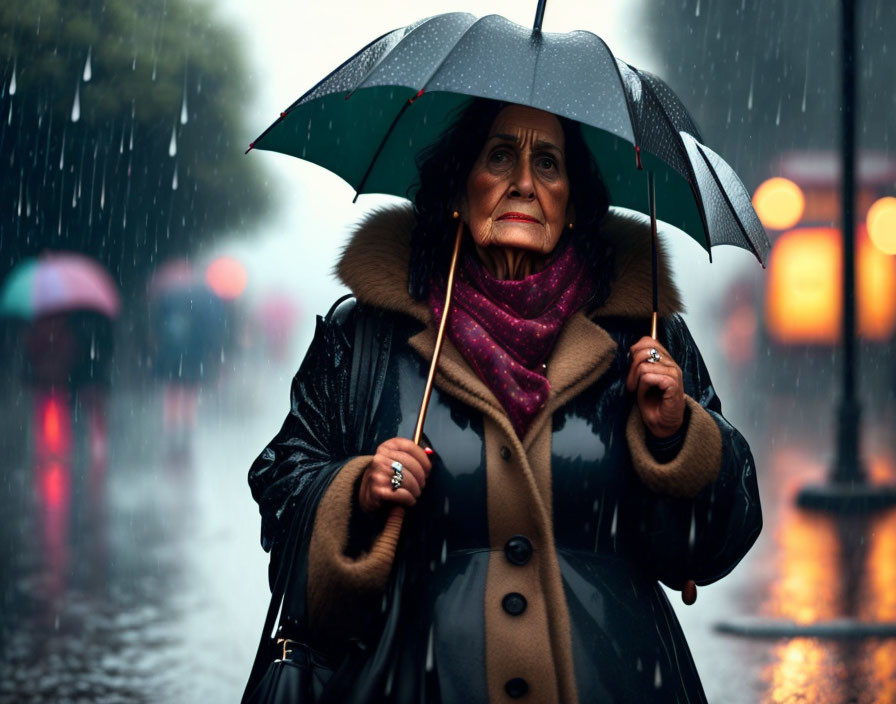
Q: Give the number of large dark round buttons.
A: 3